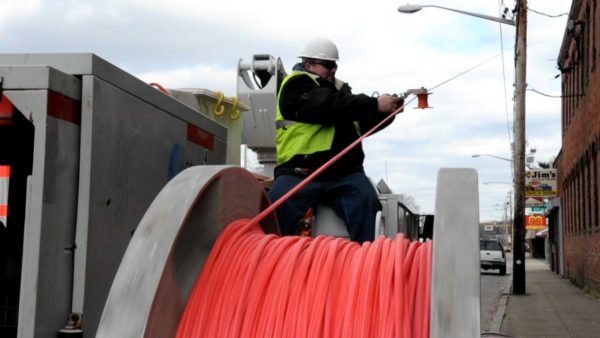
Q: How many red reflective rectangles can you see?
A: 2